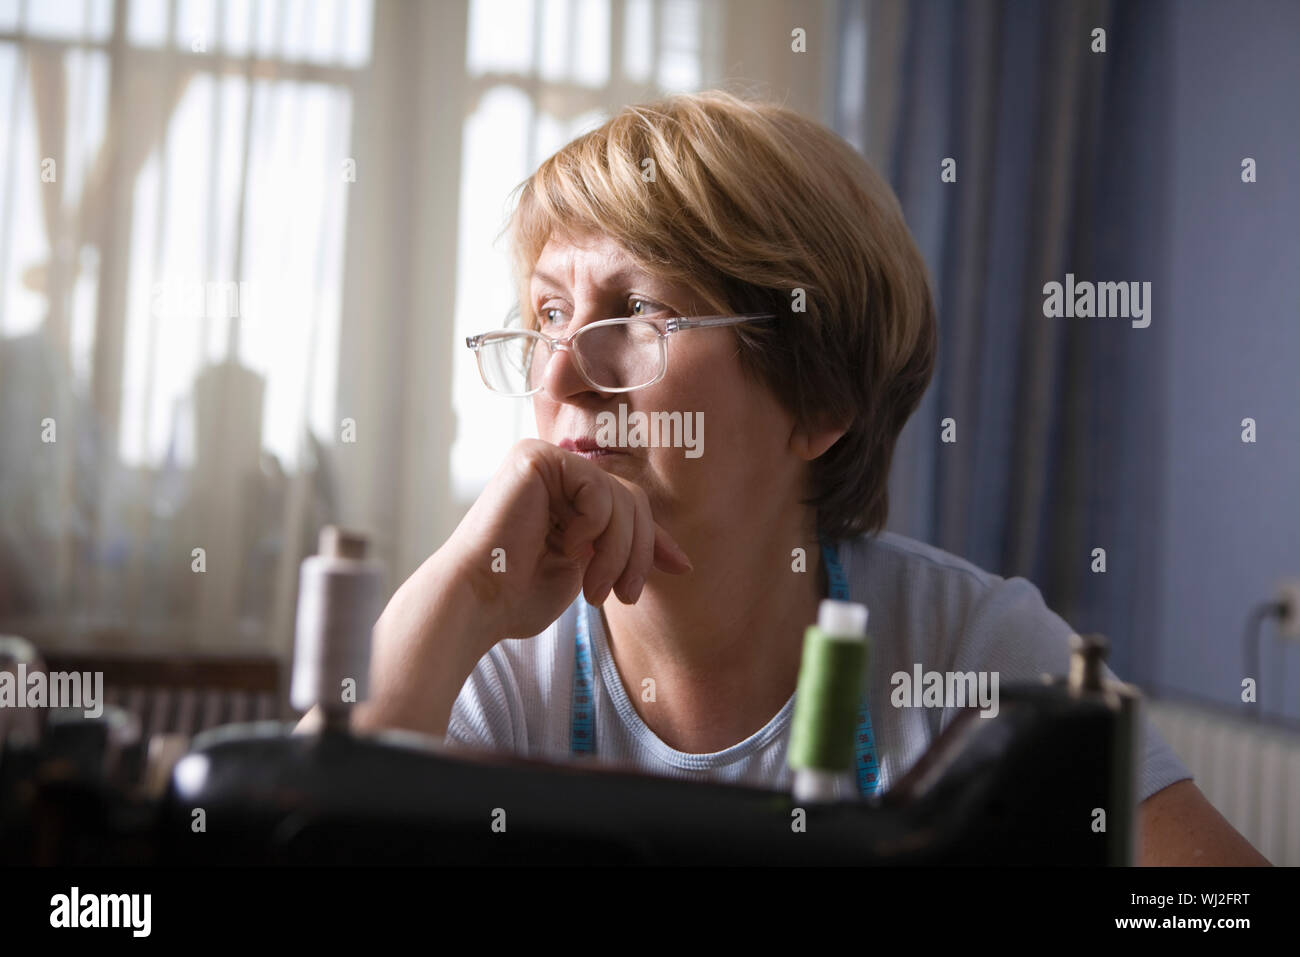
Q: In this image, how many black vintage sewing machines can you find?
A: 1